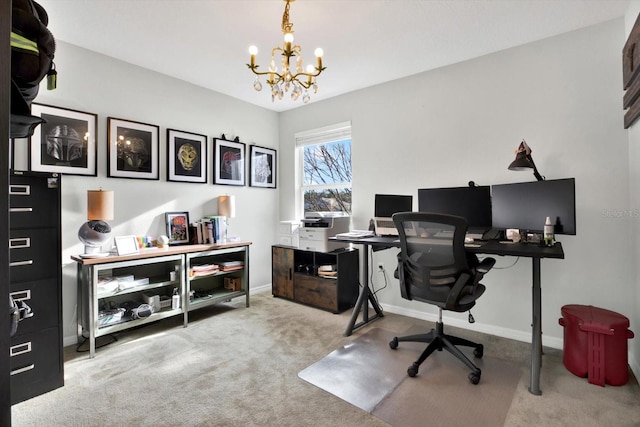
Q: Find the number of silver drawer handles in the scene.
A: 4